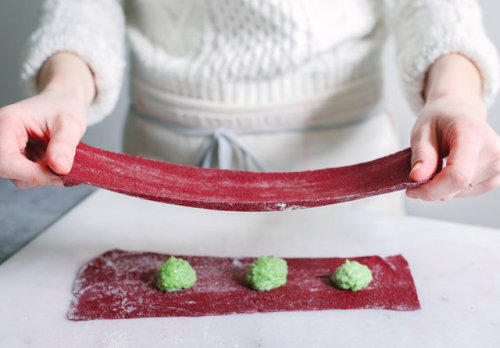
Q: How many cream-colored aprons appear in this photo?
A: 1